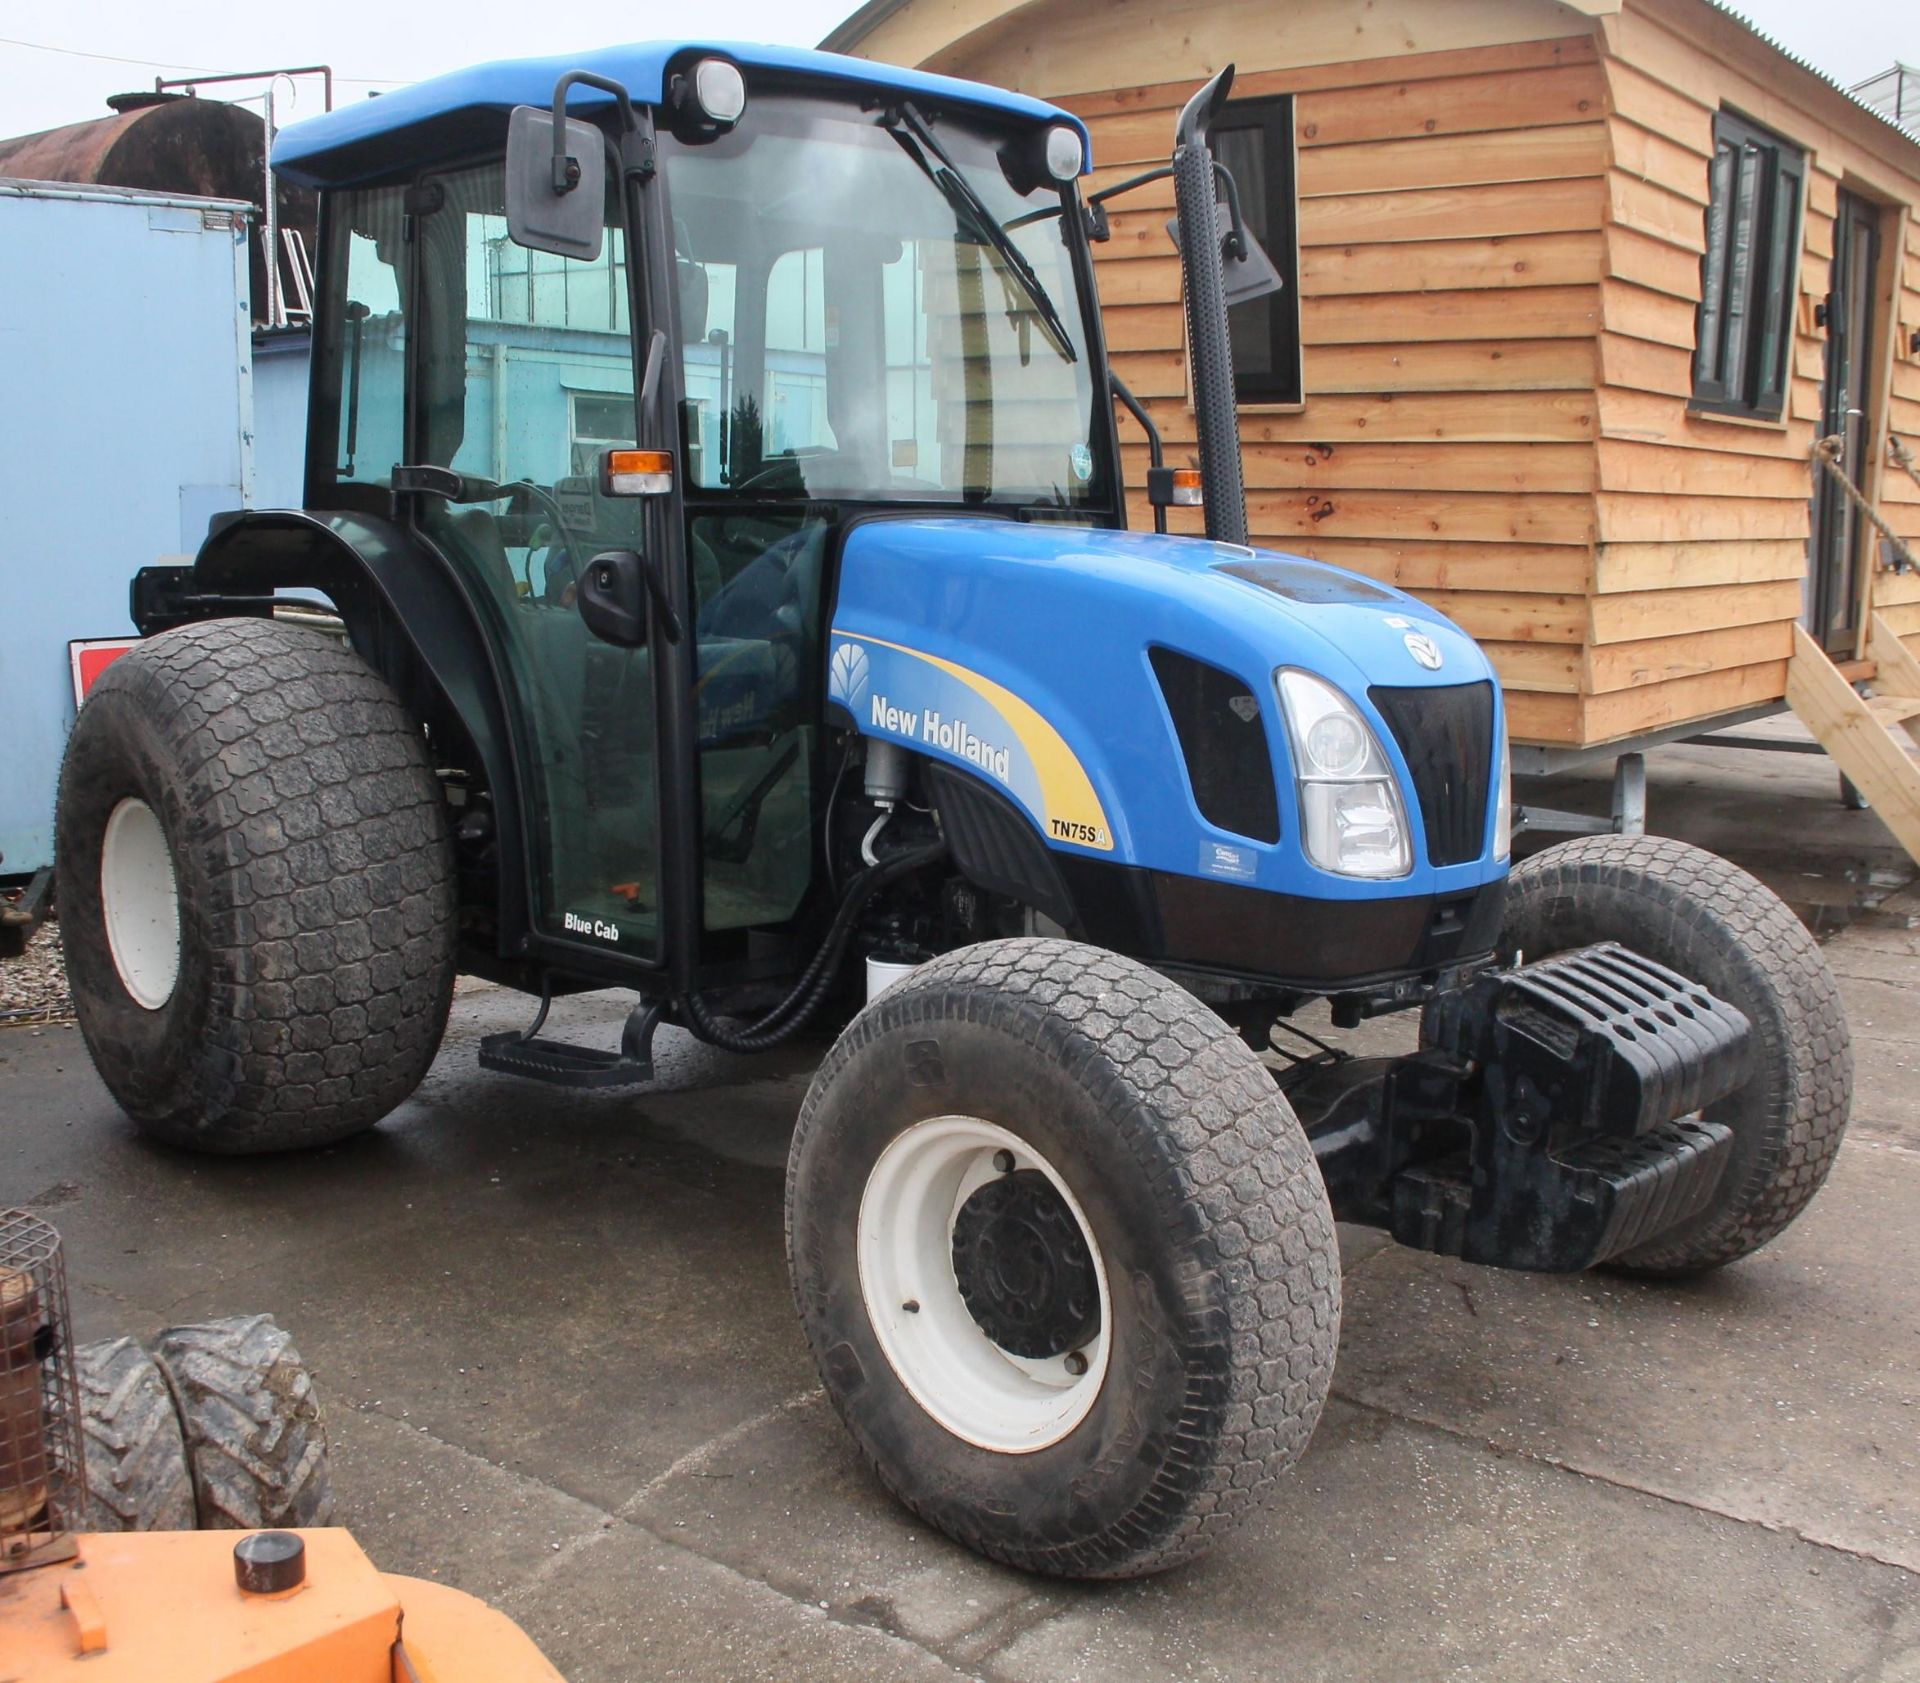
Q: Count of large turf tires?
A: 3